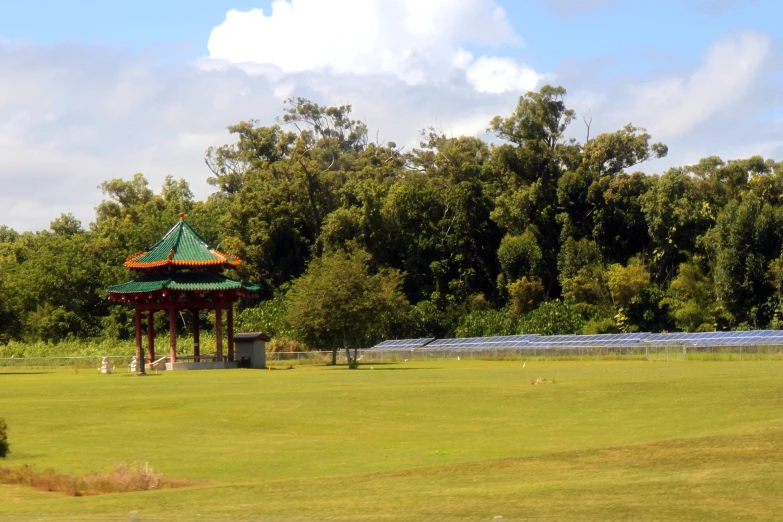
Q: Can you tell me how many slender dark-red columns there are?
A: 6